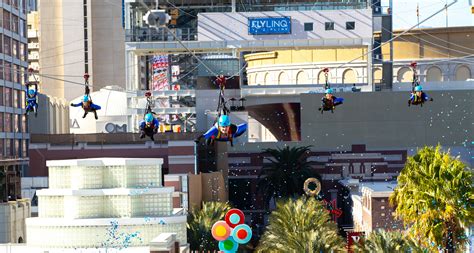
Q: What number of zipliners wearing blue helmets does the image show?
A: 6